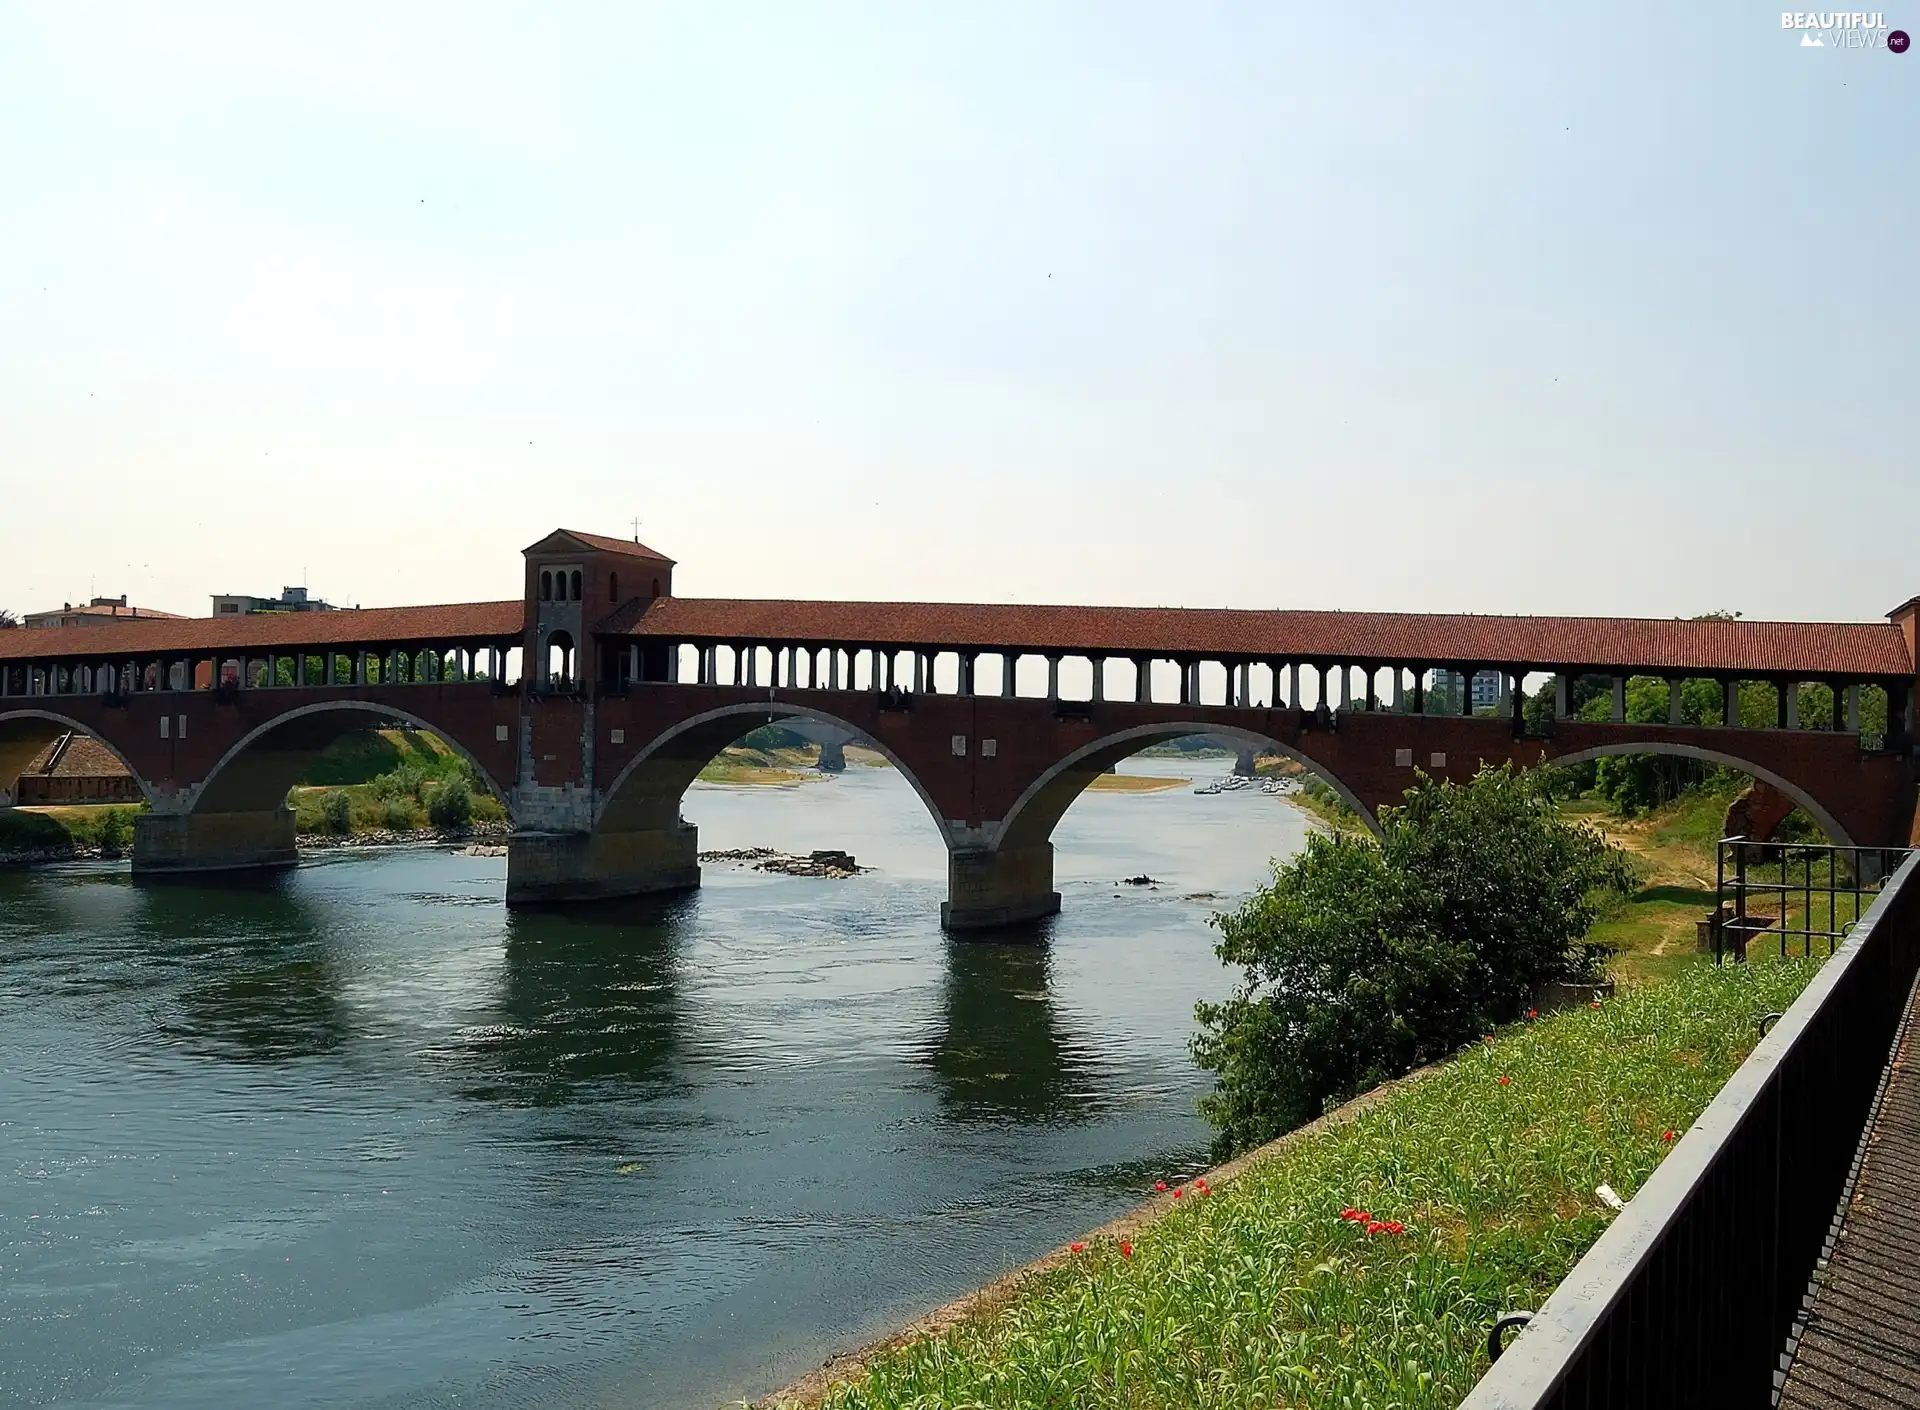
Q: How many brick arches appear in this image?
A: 5